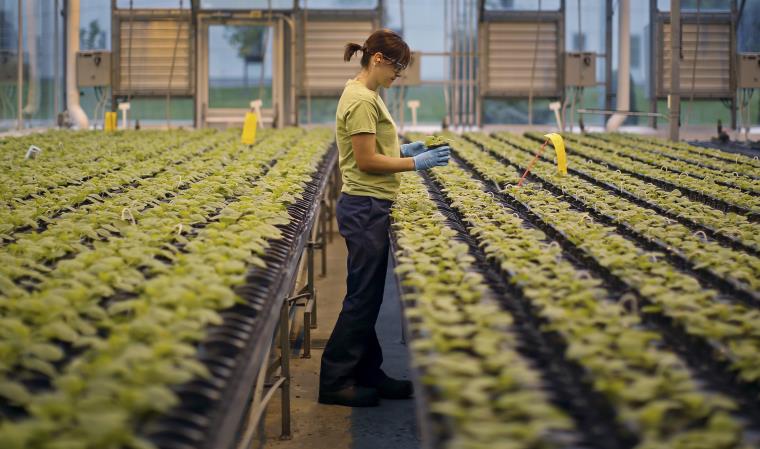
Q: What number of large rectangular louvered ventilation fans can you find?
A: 4